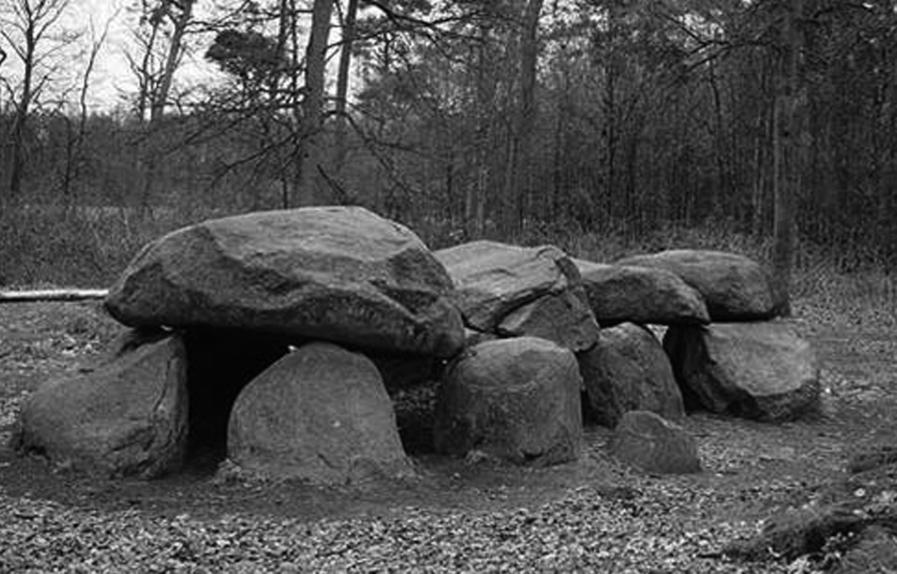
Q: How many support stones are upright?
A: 5